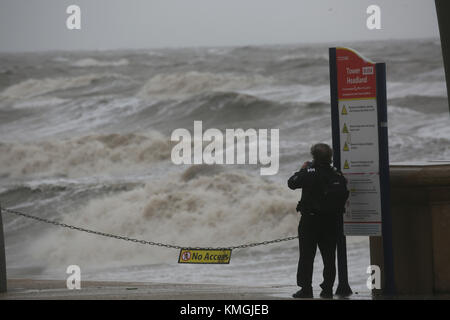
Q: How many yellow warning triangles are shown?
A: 4